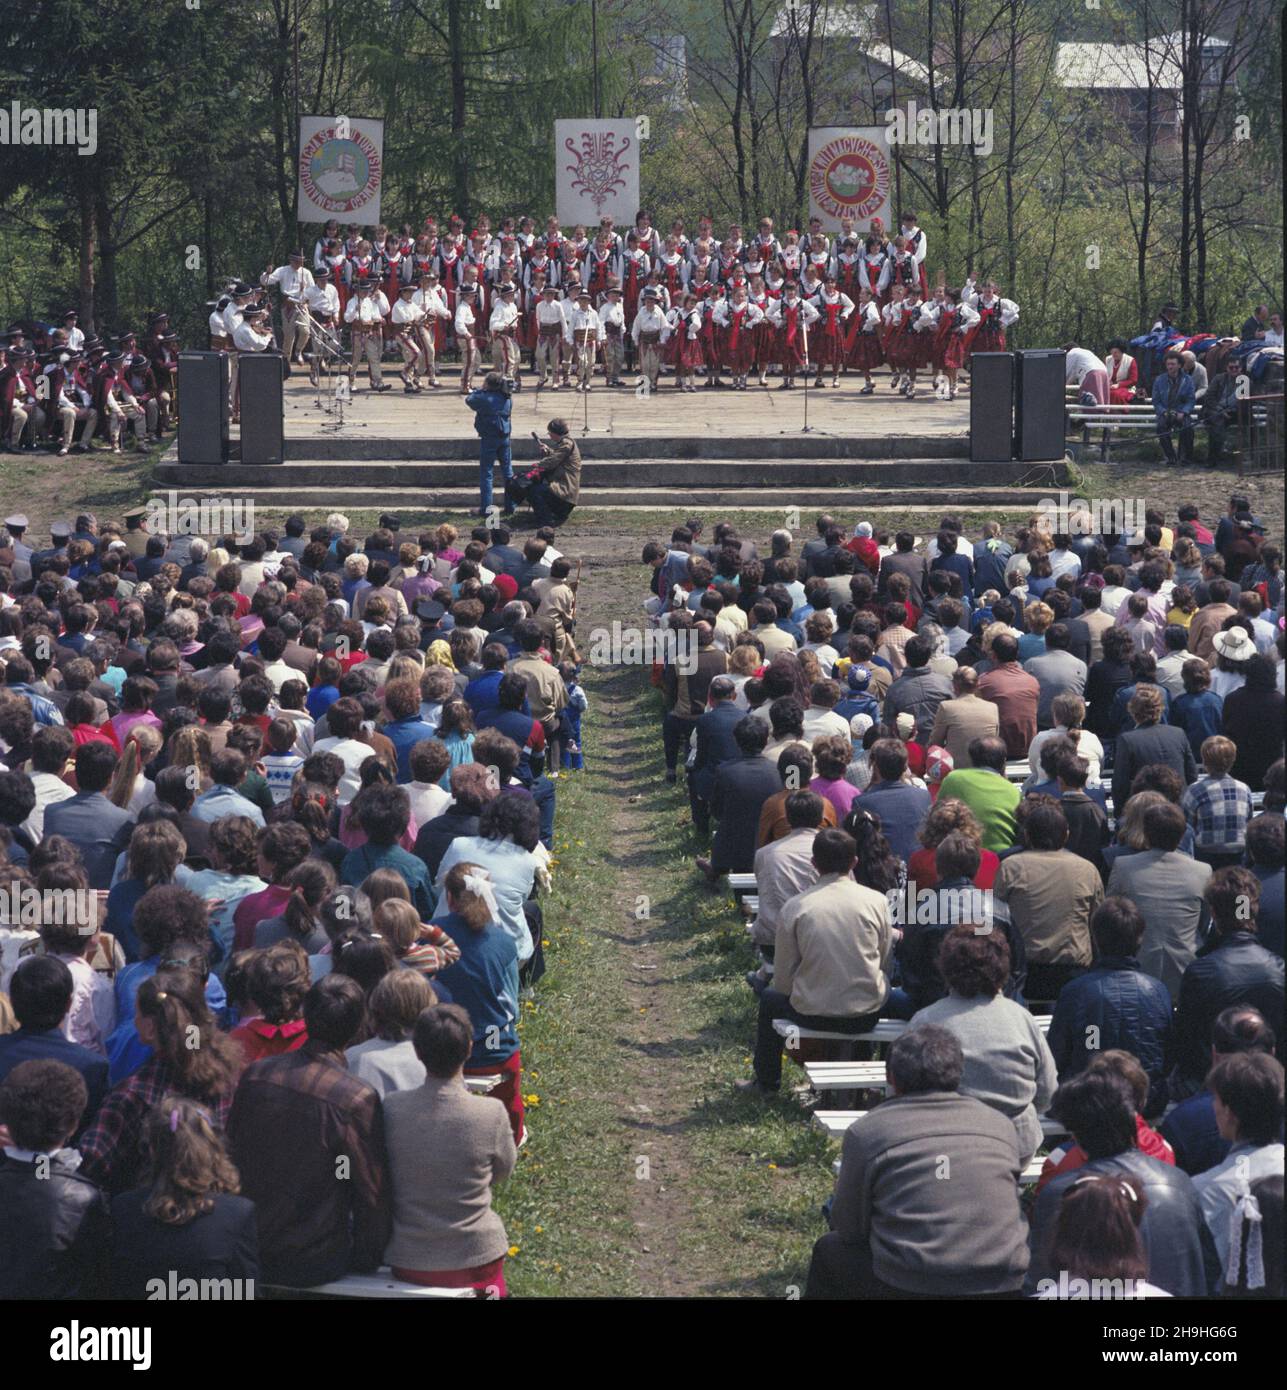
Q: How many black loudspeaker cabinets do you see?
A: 4